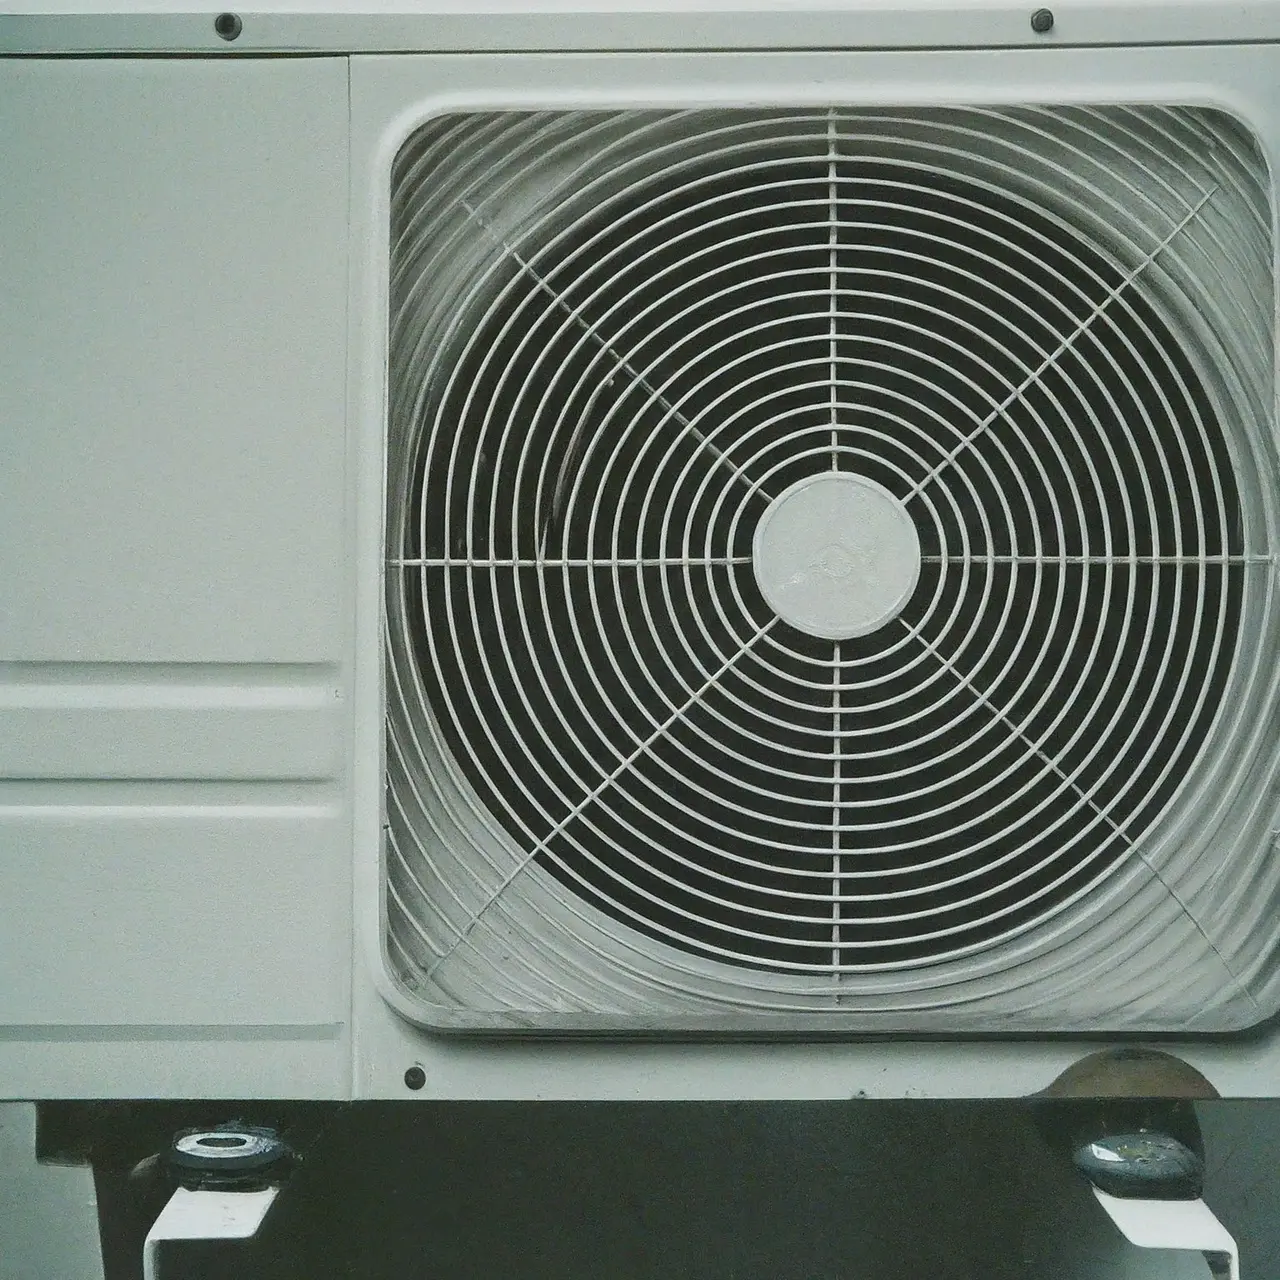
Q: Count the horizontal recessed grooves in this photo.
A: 3